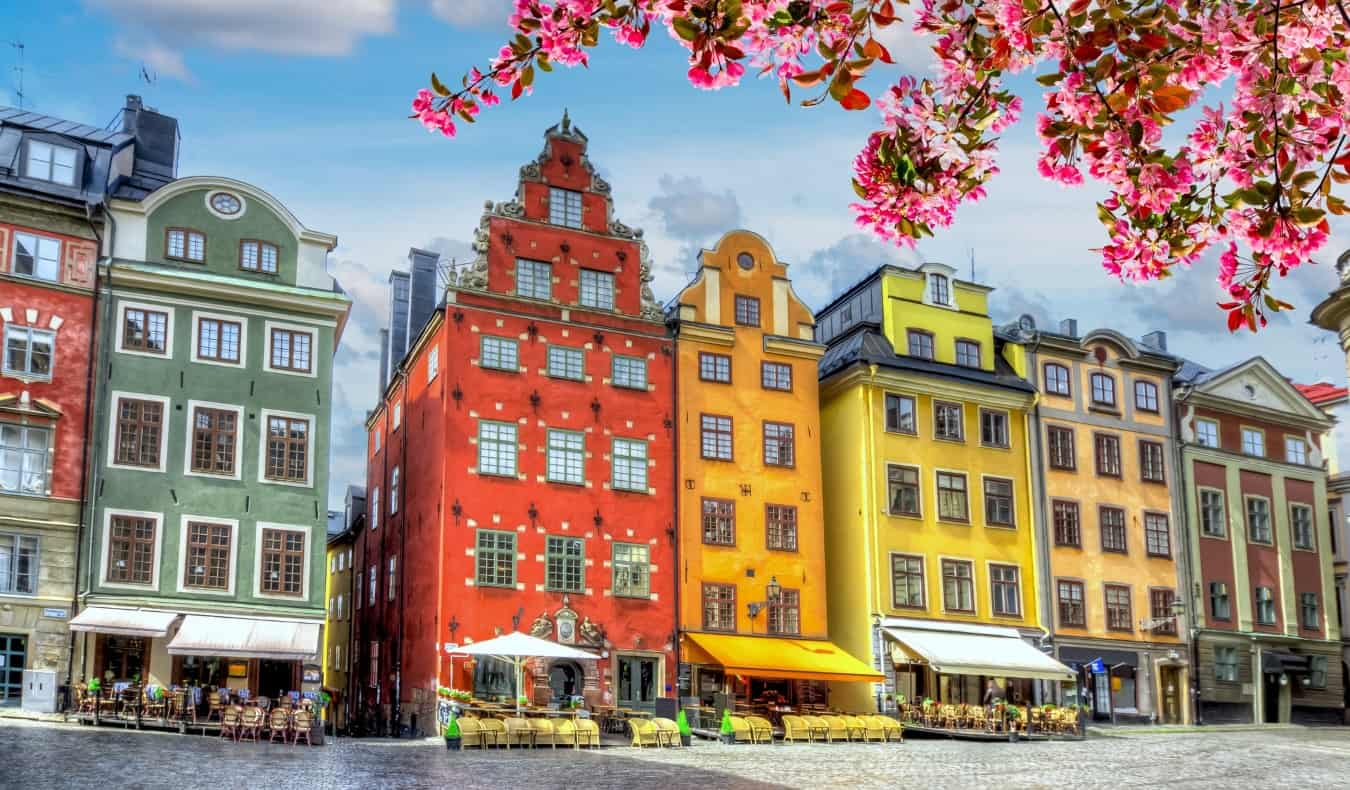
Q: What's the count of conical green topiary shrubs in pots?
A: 3